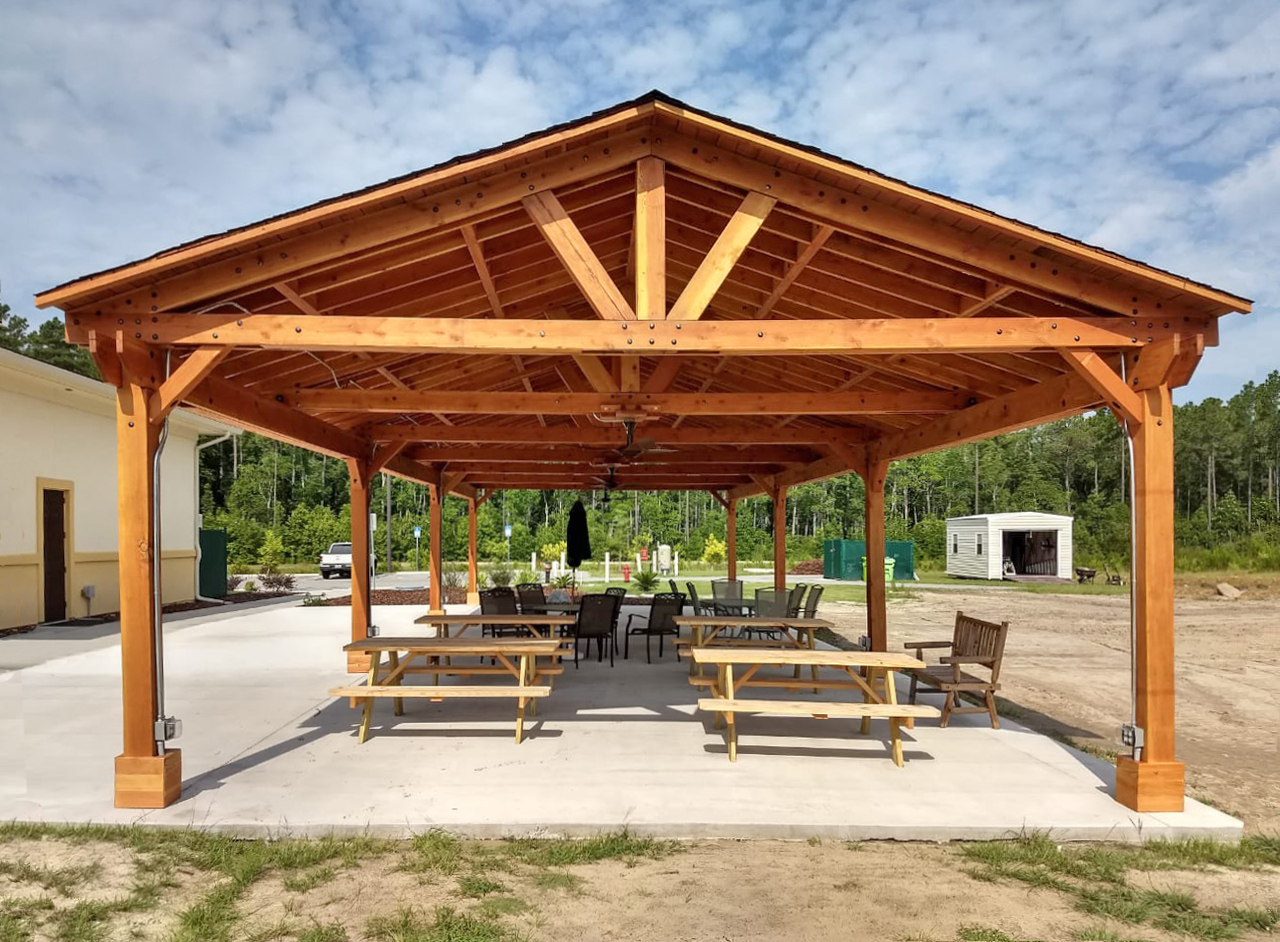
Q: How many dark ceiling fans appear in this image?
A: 3